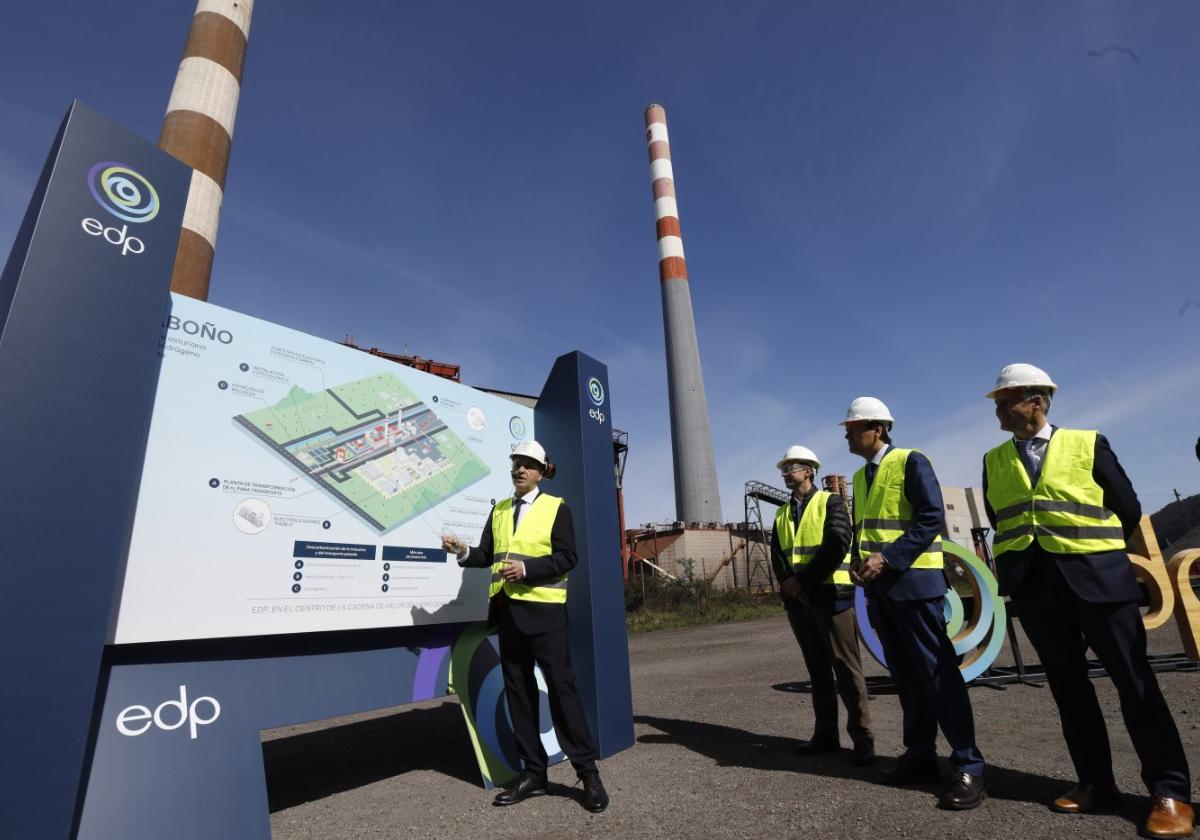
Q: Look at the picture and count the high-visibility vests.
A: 4